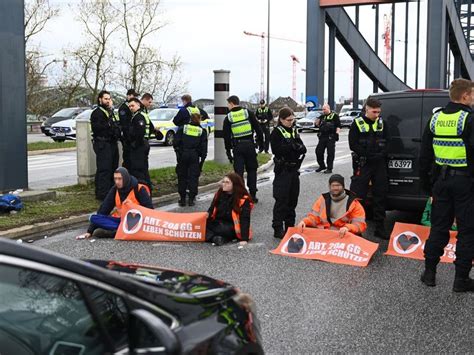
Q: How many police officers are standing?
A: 13